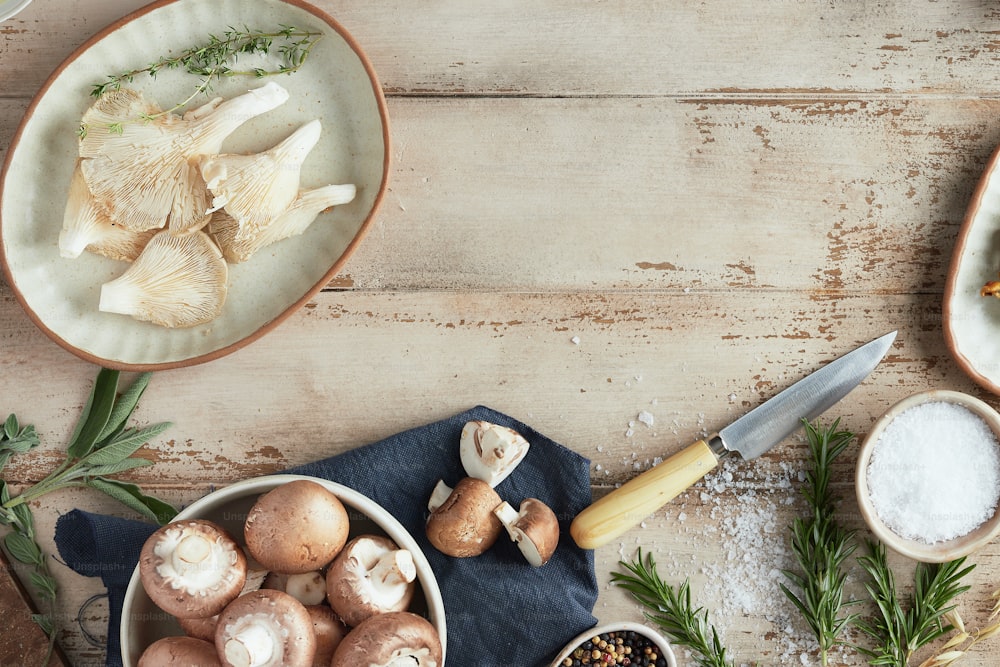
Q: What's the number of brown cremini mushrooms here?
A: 12